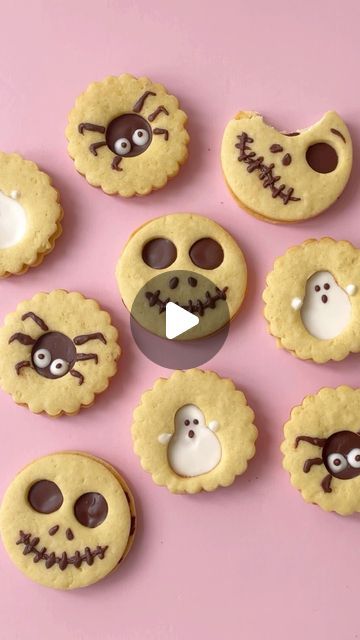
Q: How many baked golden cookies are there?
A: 9